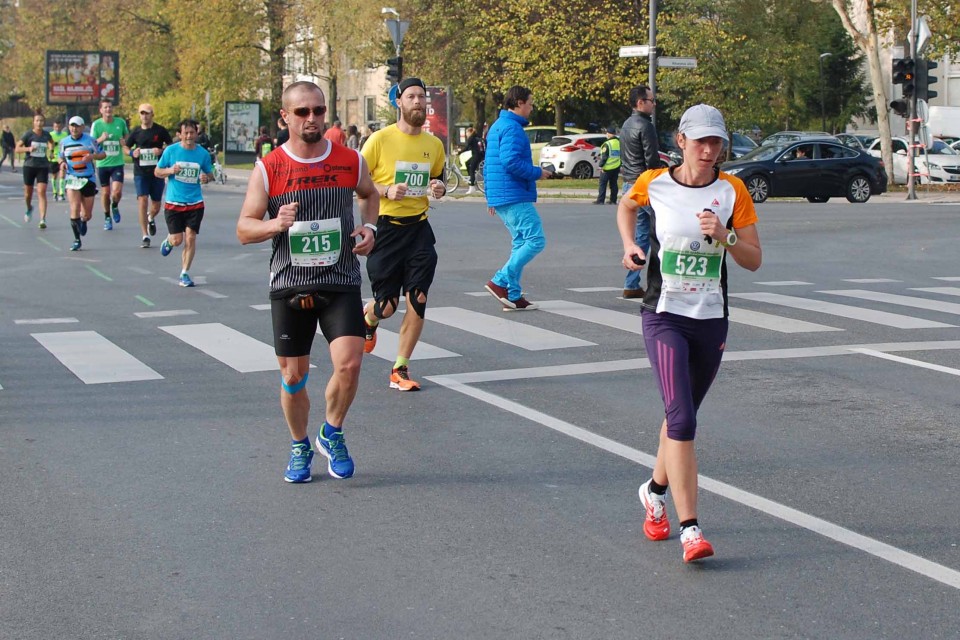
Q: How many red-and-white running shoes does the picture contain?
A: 2